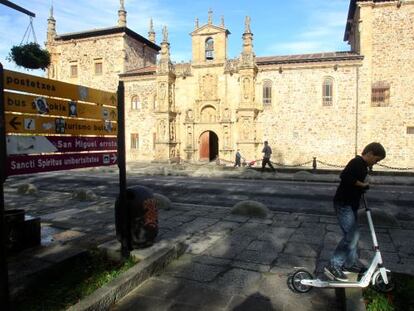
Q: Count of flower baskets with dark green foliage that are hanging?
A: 1